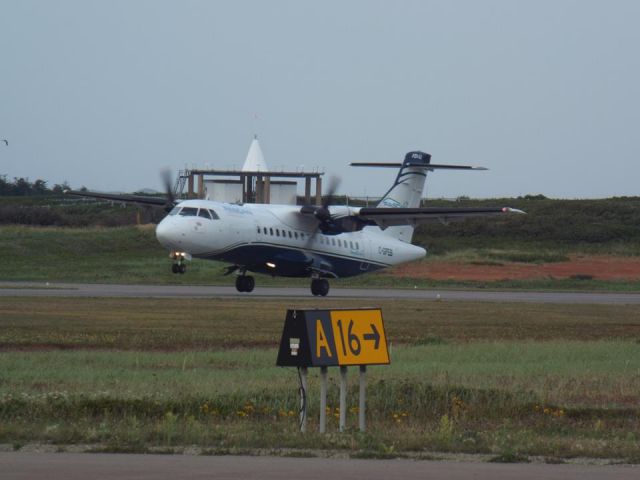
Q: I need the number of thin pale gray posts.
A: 4